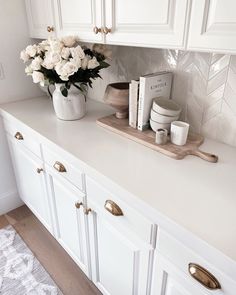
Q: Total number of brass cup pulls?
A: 4